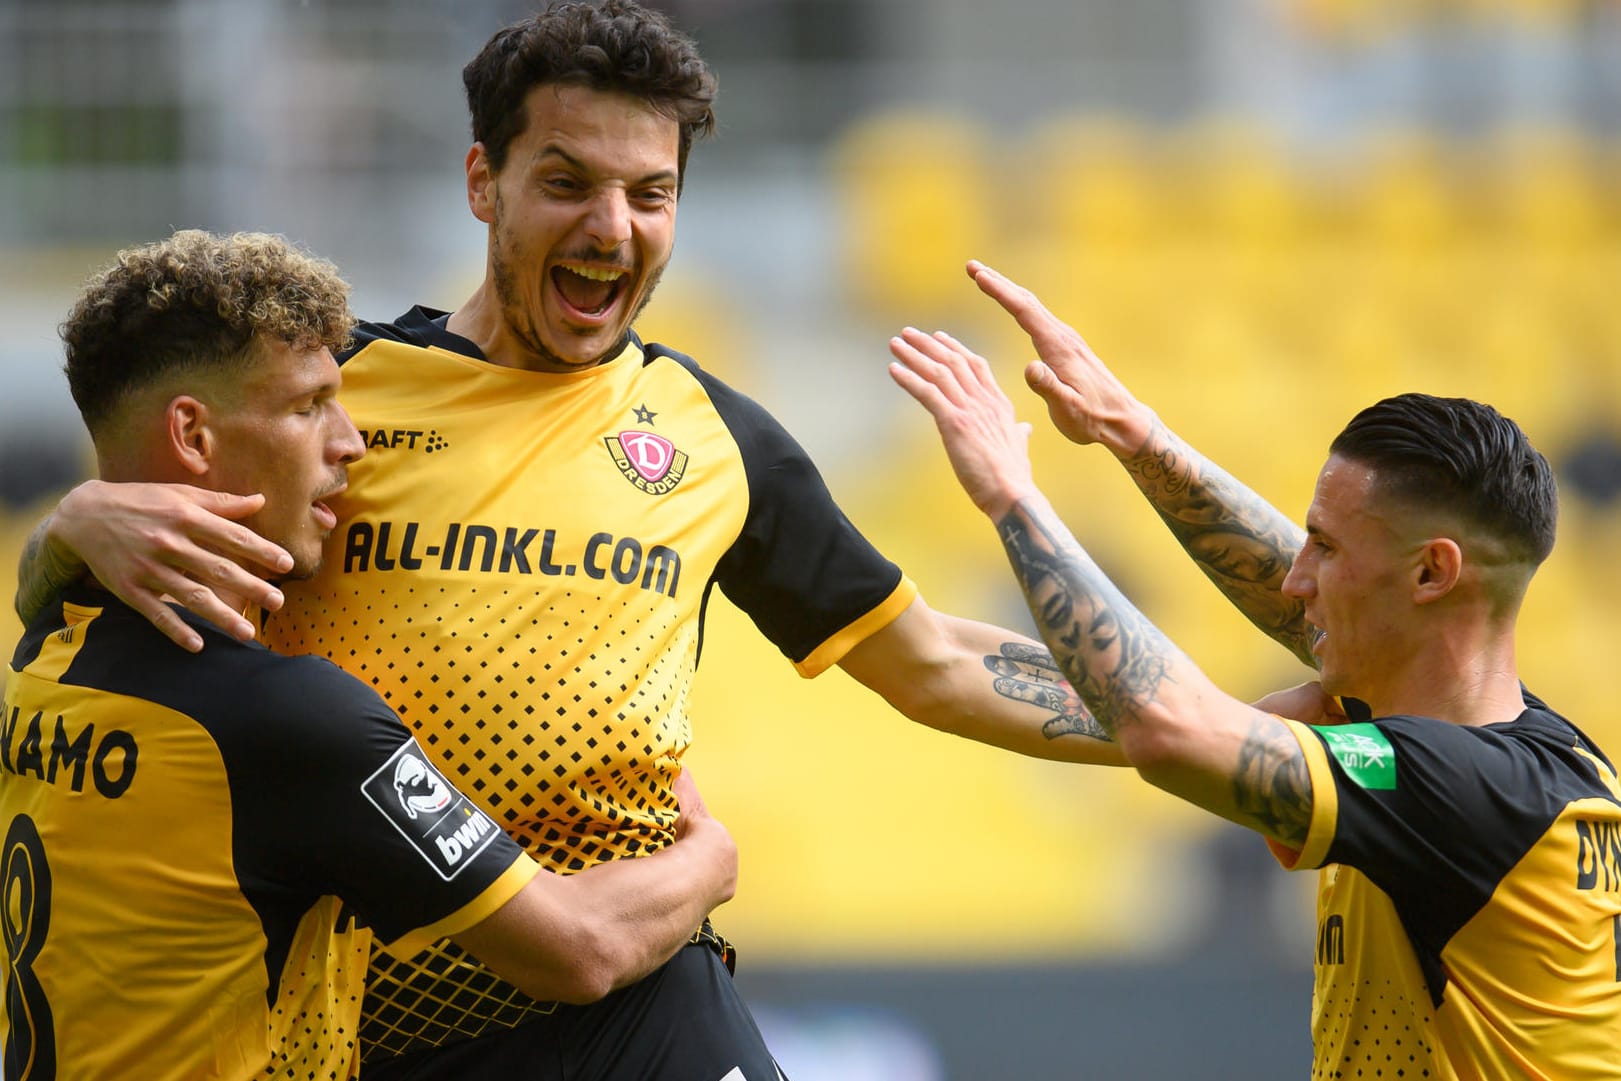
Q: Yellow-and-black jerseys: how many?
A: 3